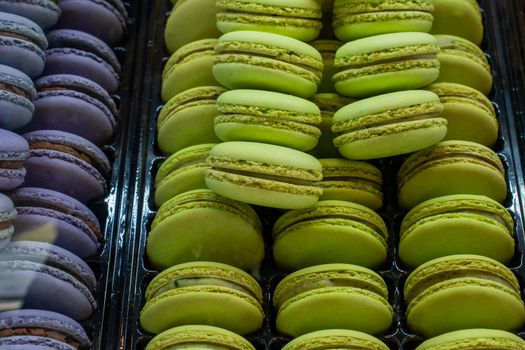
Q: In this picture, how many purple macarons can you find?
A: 12